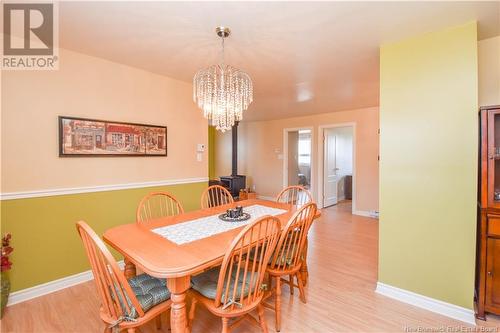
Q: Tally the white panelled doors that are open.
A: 1